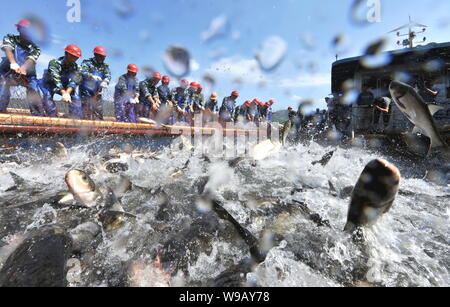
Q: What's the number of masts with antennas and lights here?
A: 1